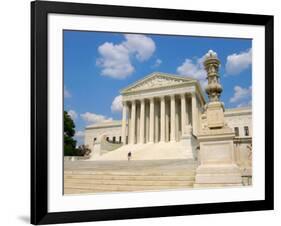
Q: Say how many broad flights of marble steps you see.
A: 2